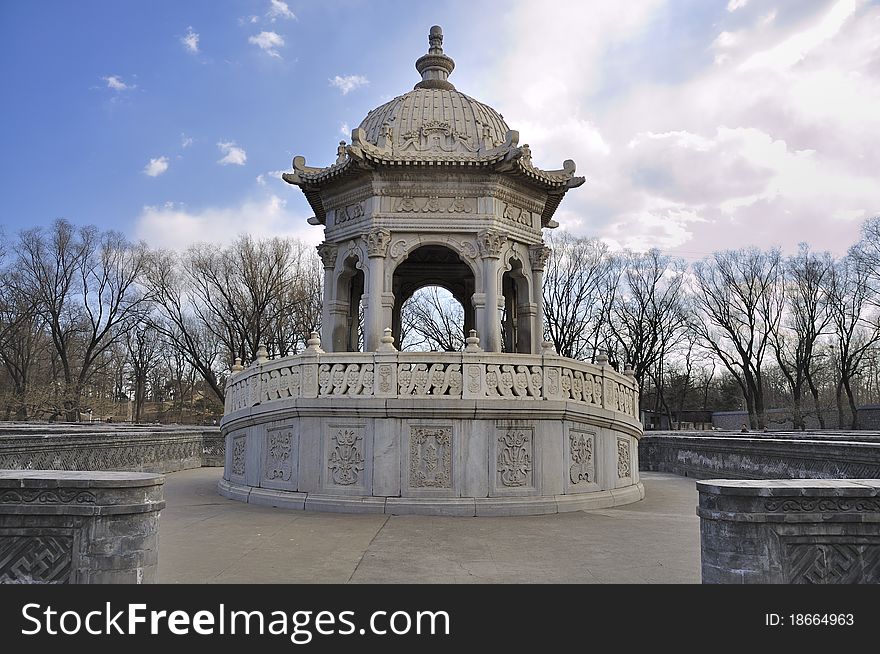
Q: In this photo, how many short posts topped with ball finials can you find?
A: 8